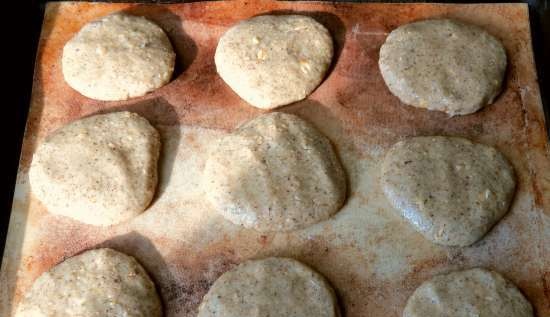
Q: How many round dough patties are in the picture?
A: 9